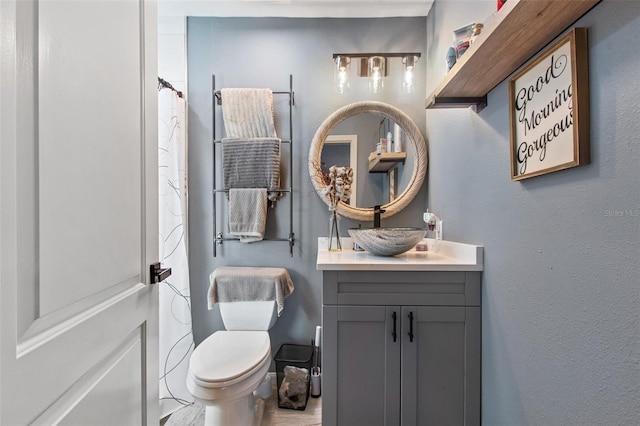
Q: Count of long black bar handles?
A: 2